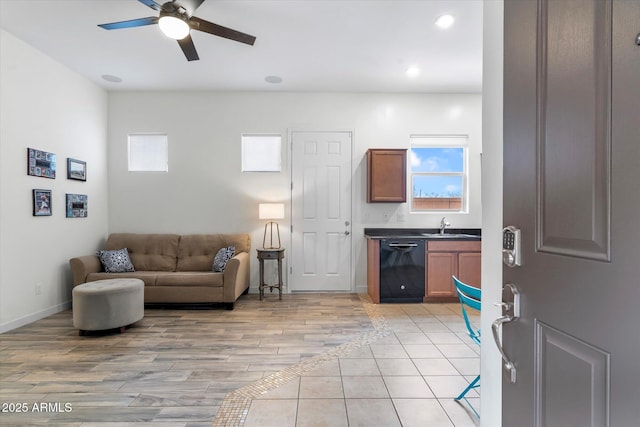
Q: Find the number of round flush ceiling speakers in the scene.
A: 2